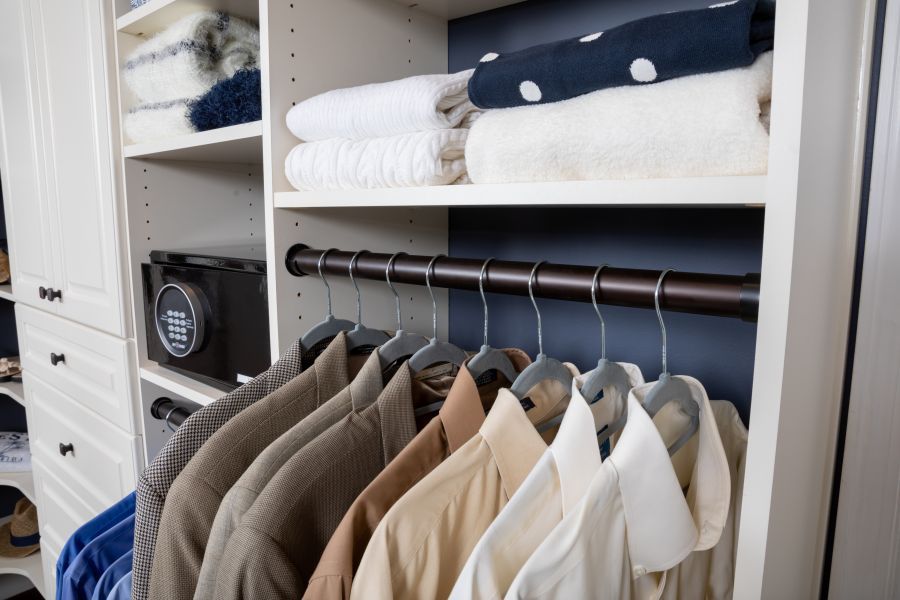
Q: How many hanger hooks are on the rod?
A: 8